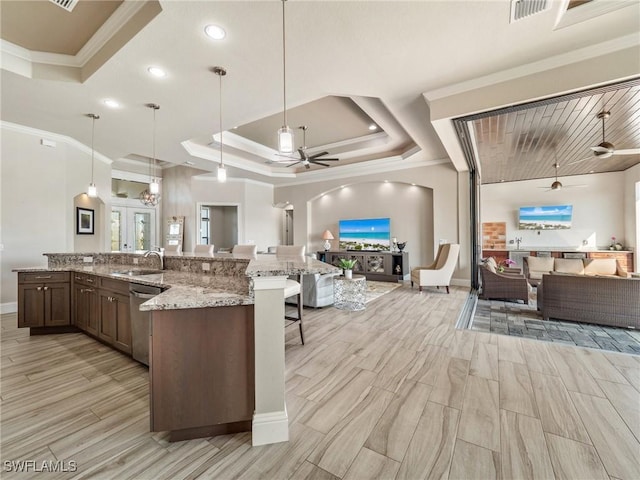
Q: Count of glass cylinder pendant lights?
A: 4